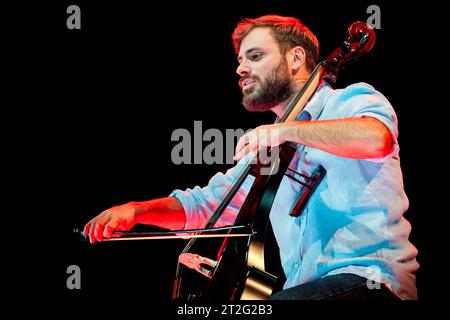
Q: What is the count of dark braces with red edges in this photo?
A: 1